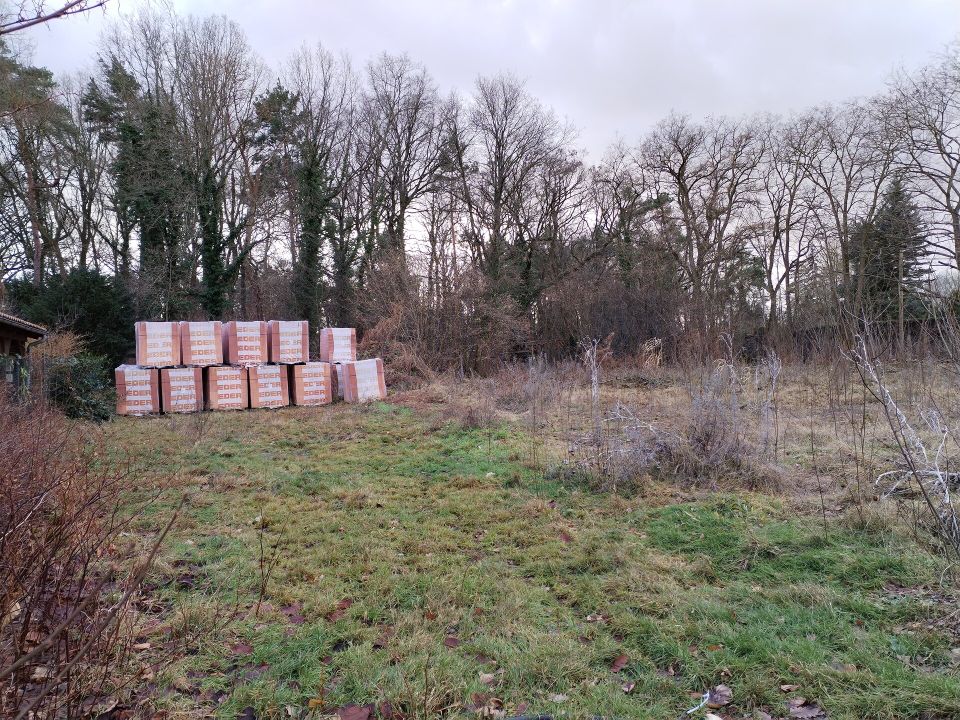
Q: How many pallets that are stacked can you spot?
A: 12